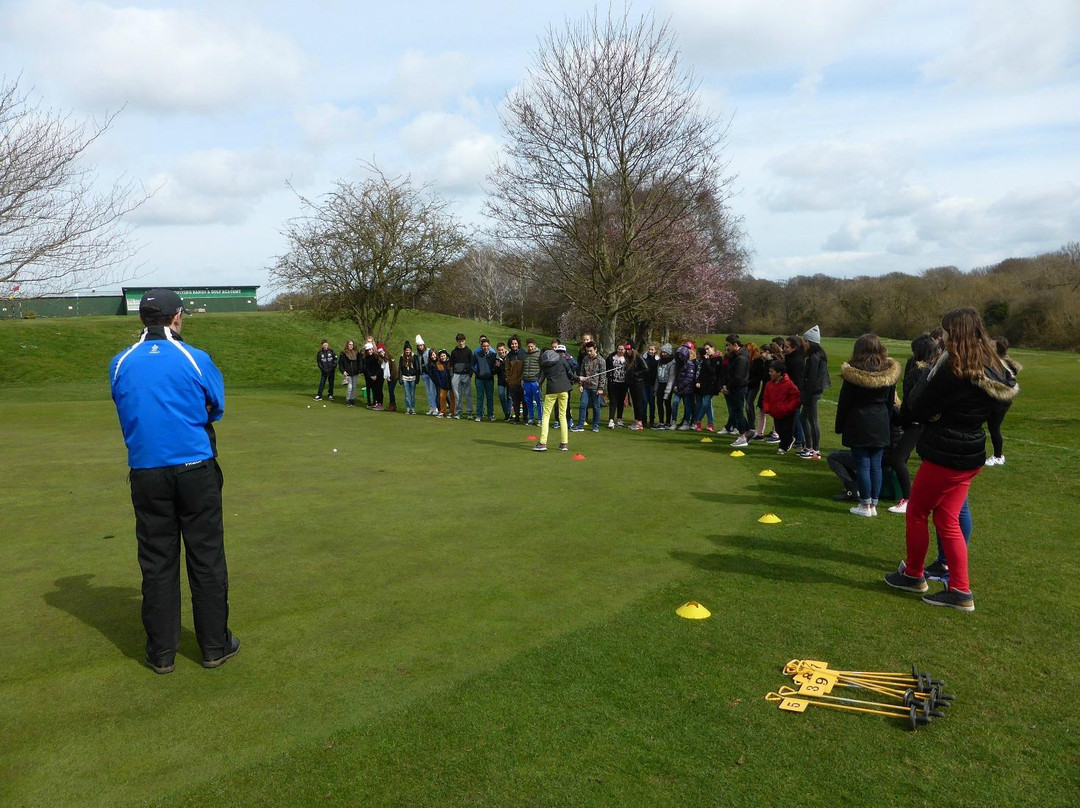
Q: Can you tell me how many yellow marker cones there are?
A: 5